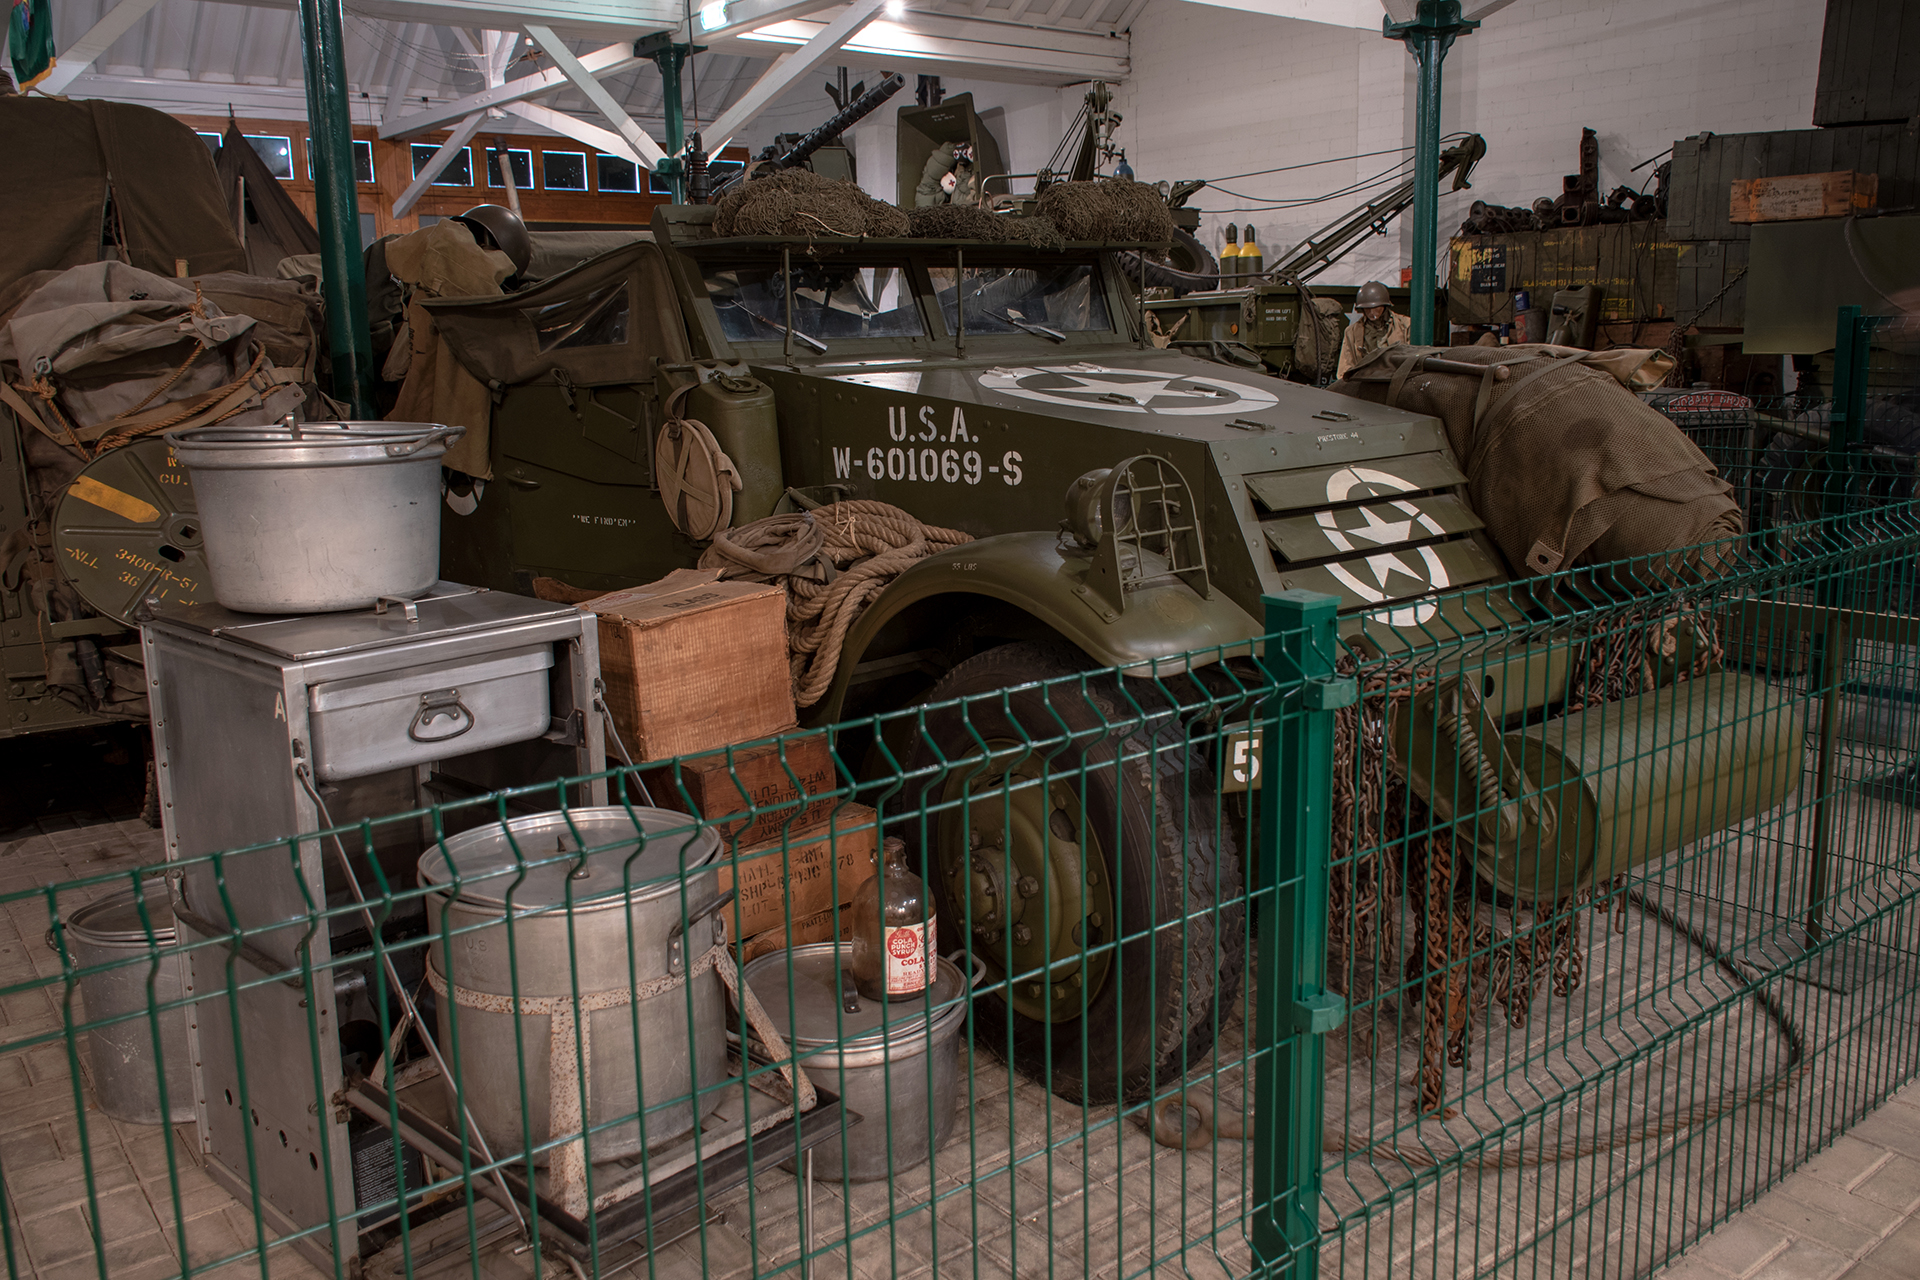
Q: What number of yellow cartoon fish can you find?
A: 0